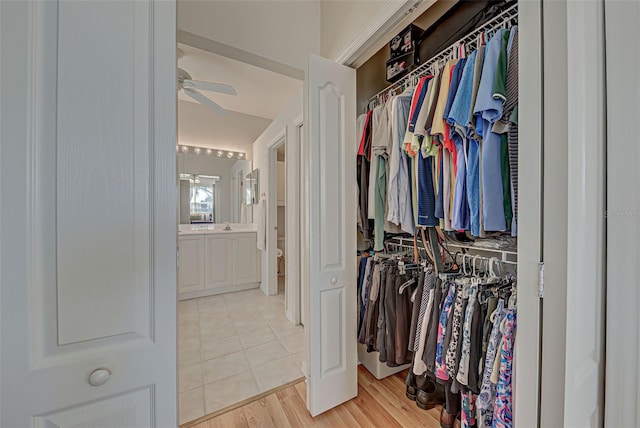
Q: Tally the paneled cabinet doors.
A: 3